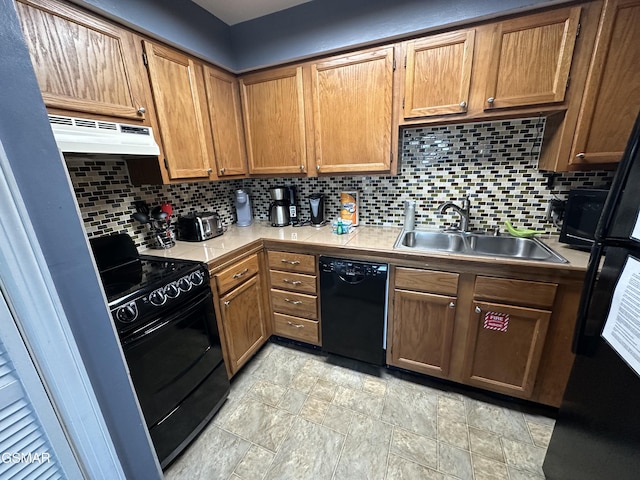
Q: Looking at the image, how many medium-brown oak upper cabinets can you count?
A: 8